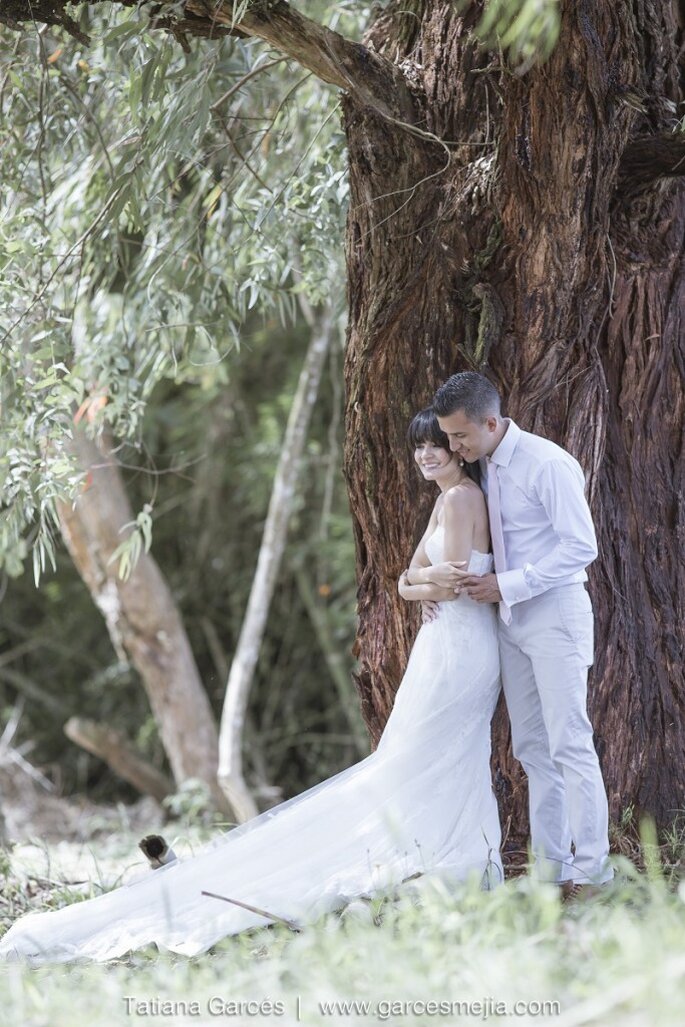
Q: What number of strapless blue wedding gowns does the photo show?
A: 0